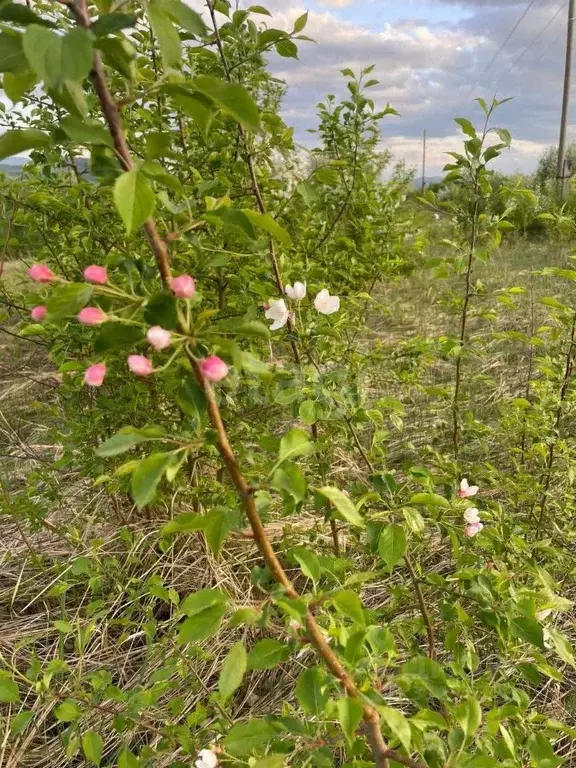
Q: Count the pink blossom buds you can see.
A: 9